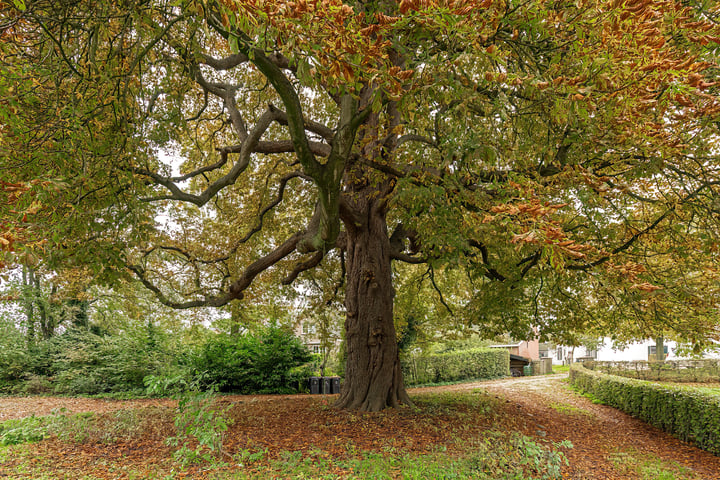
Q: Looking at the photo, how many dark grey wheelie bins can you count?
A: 3